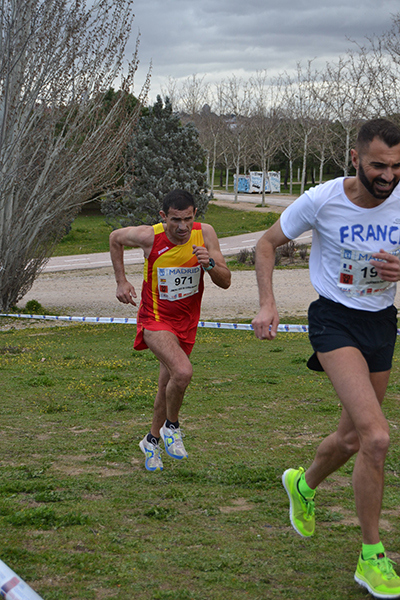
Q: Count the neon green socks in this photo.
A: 2